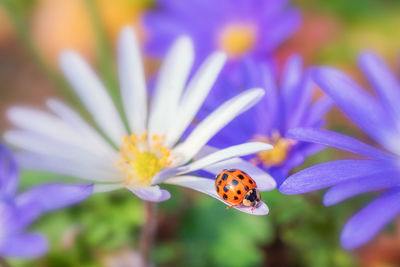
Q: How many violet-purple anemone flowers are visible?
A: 4